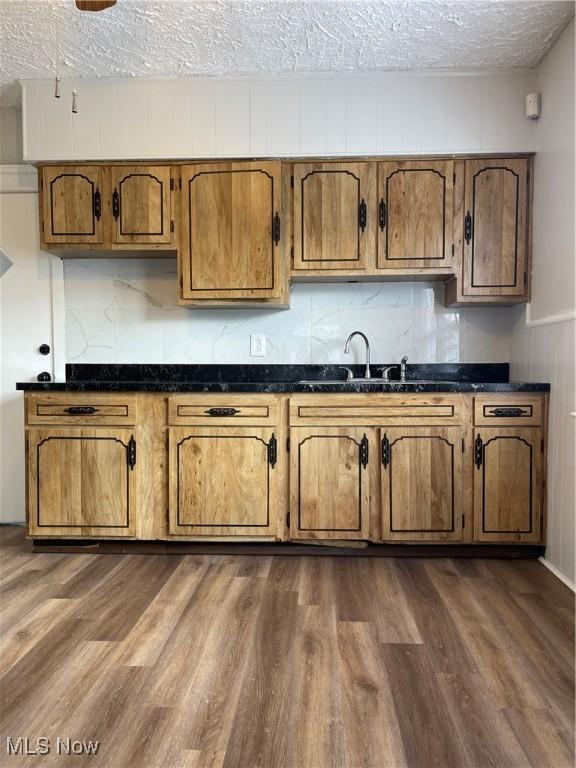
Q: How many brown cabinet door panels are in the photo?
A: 11